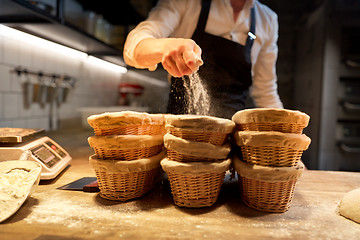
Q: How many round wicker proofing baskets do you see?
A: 9